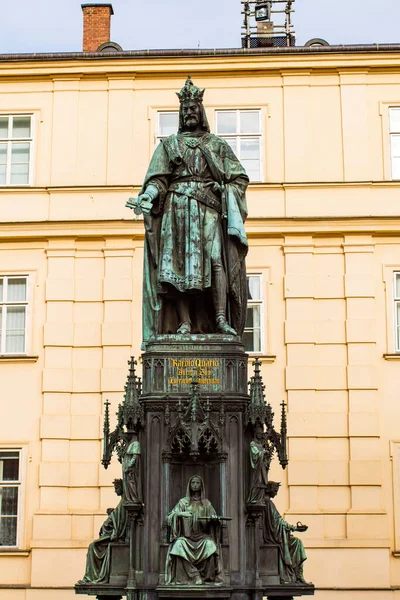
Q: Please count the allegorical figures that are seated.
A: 3